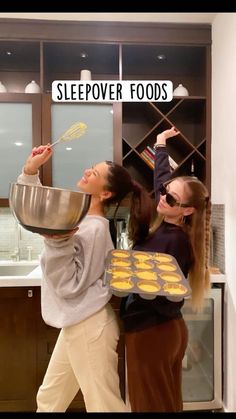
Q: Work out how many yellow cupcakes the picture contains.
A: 12